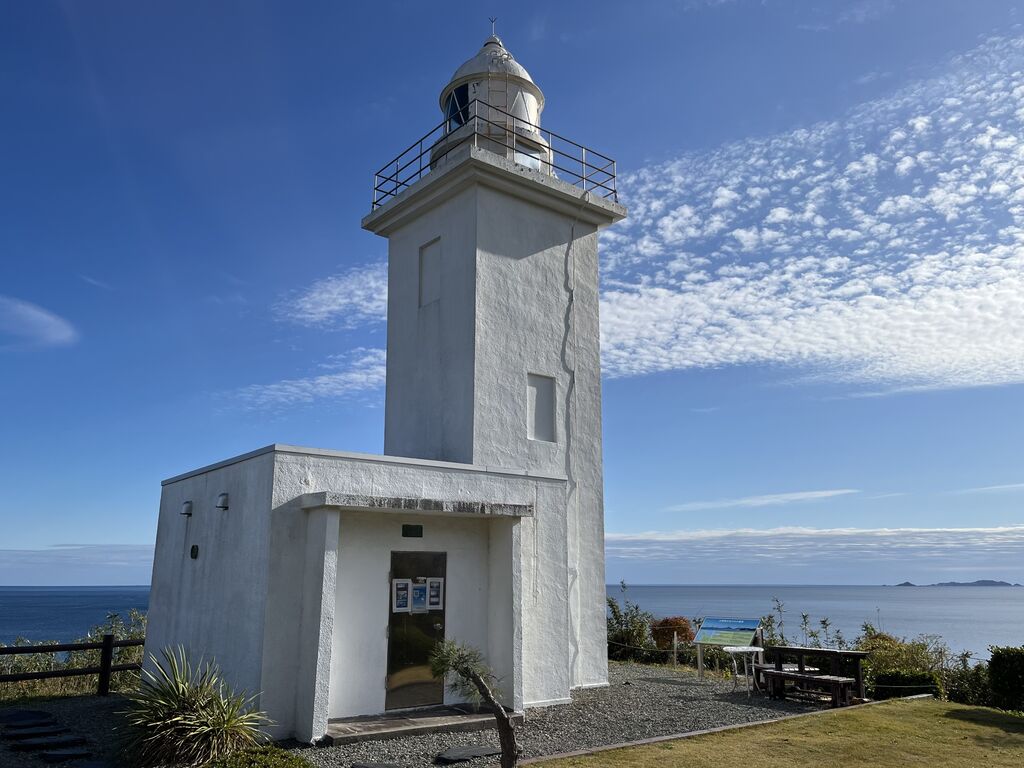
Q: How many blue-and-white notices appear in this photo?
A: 3